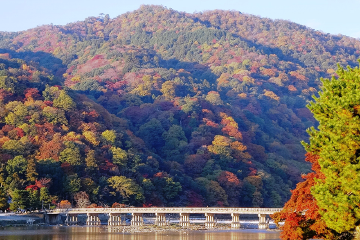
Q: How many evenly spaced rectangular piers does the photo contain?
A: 9